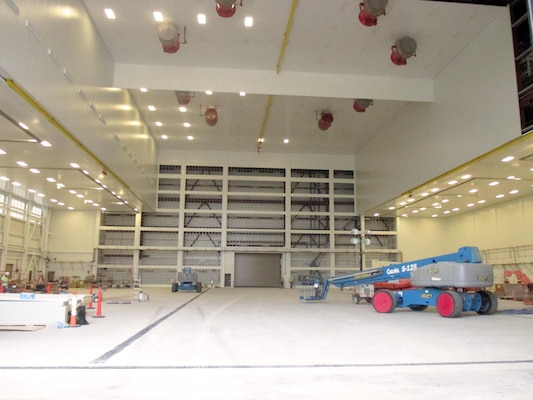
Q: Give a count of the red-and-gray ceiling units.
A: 8